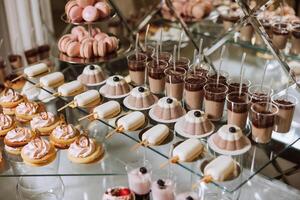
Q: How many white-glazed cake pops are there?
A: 9